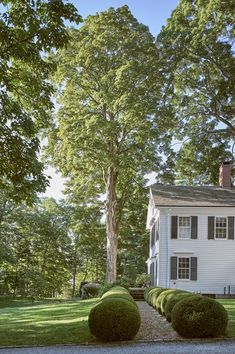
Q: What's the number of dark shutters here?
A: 6